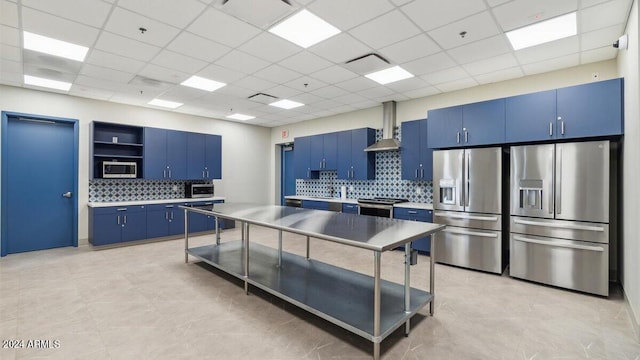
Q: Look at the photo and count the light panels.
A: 9